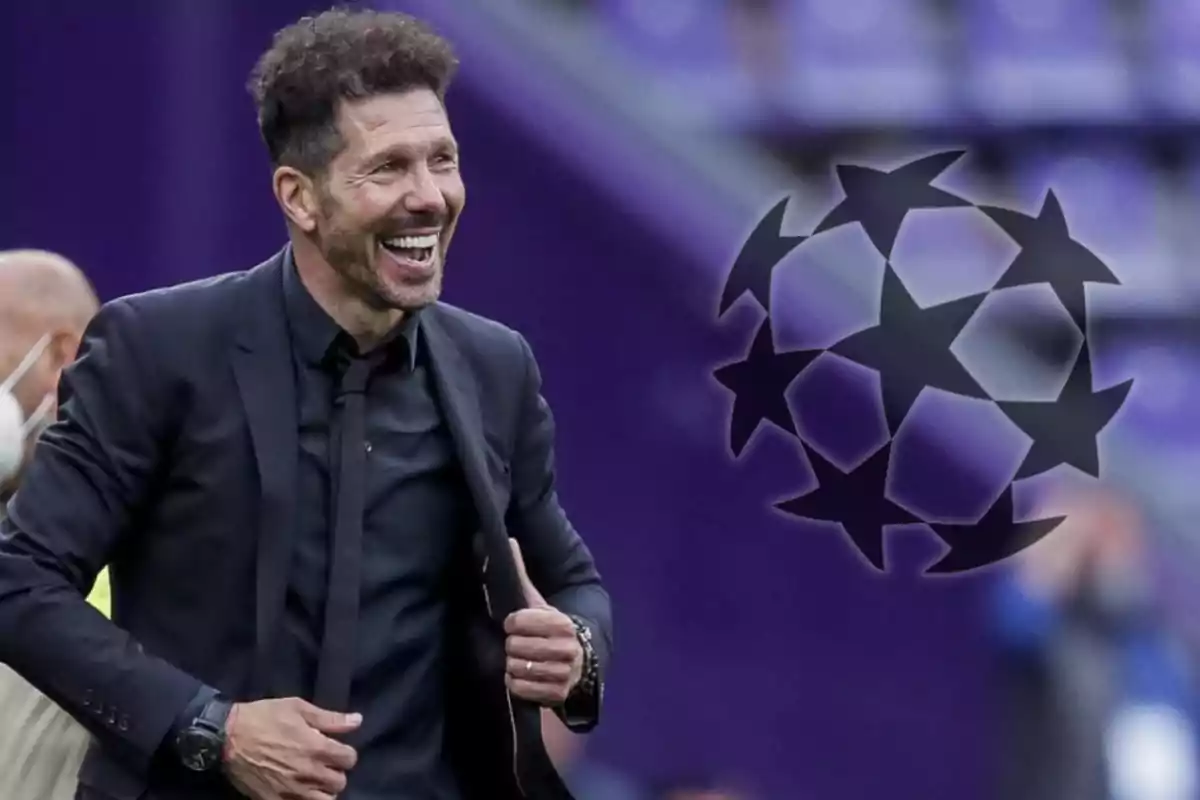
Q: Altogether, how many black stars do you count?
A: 8